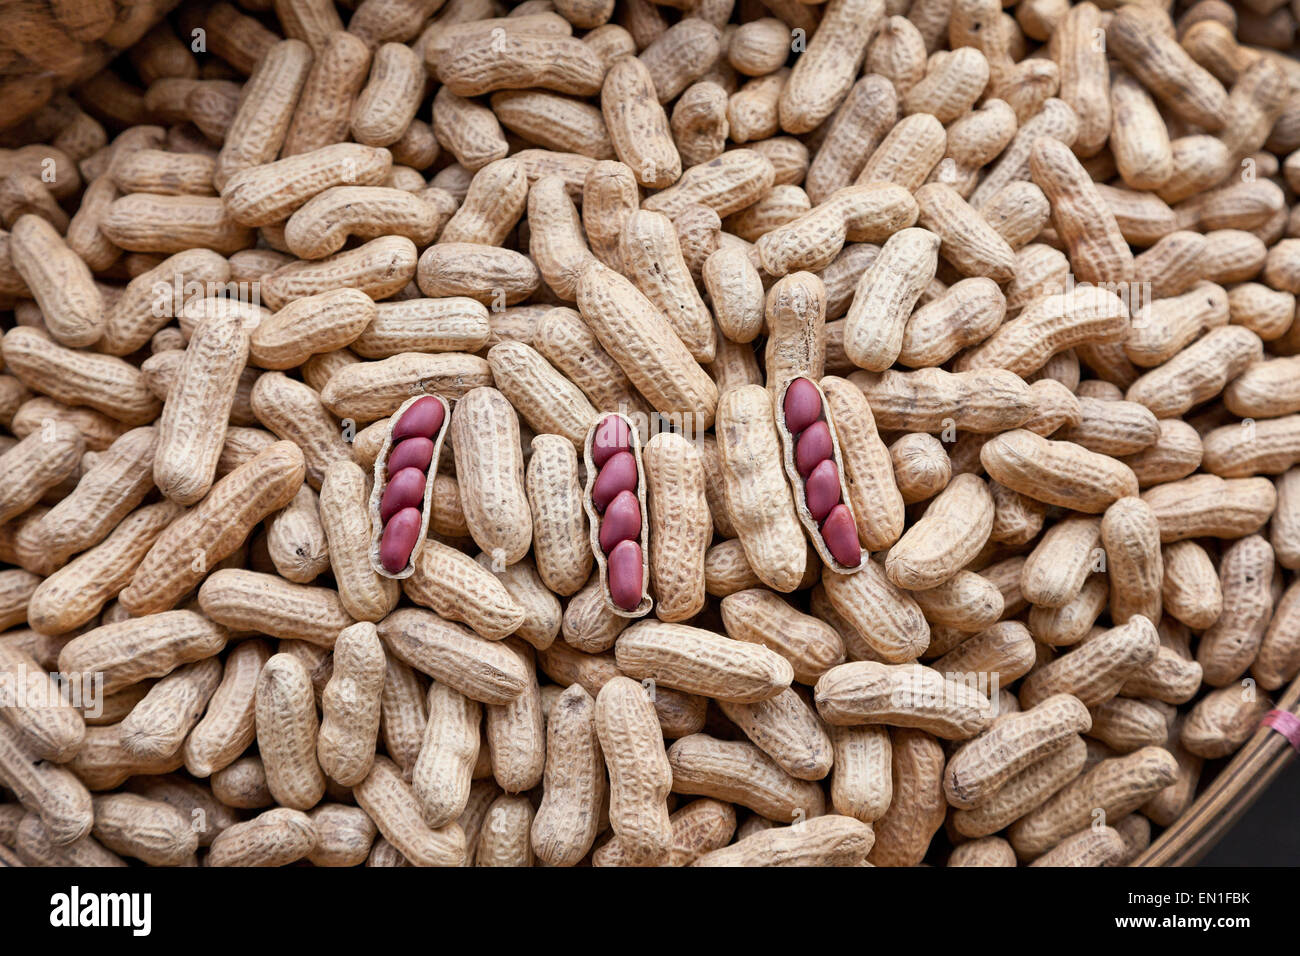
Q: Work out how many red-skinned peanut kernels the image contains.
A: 12